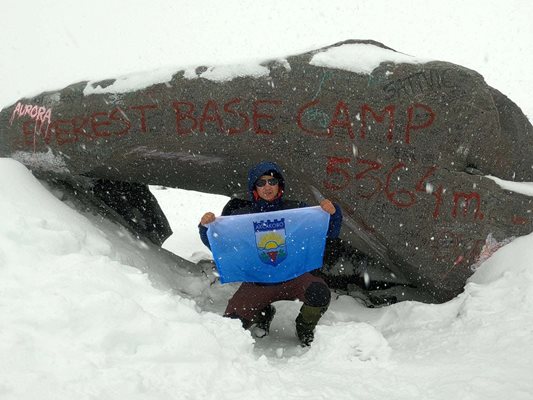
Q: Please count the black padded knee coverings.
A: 1